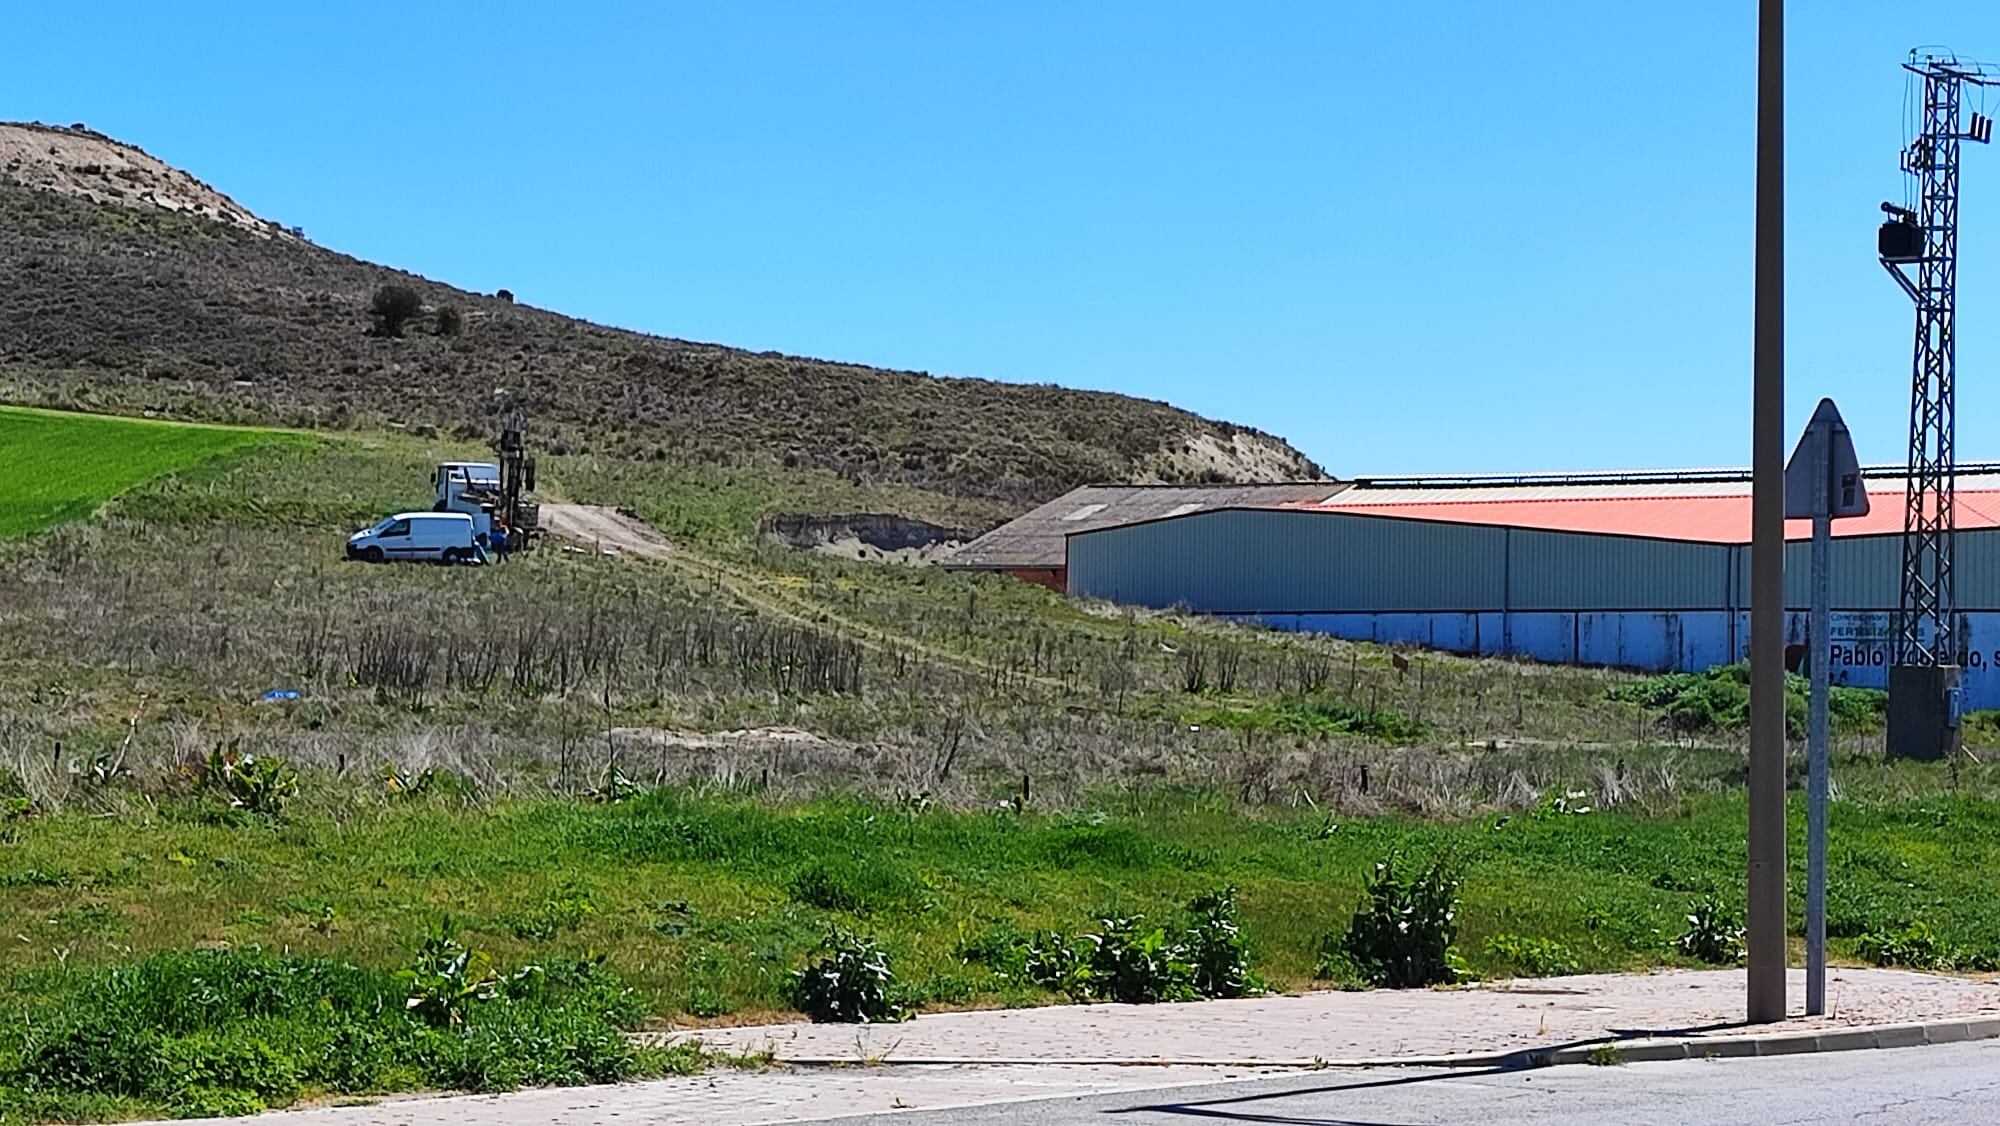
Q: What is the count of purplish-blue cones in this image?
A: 0